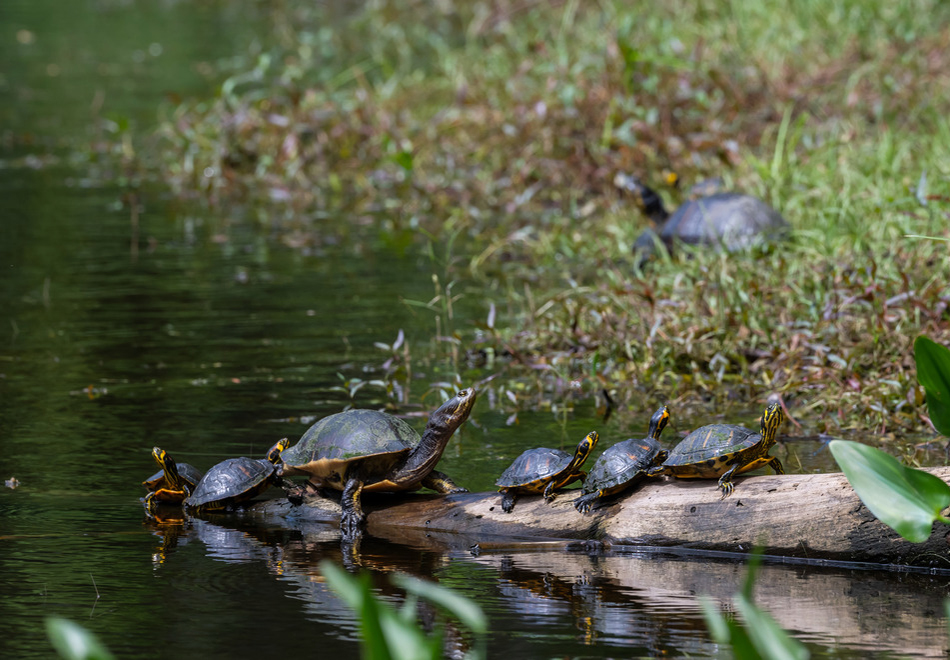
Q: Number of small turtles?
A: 5